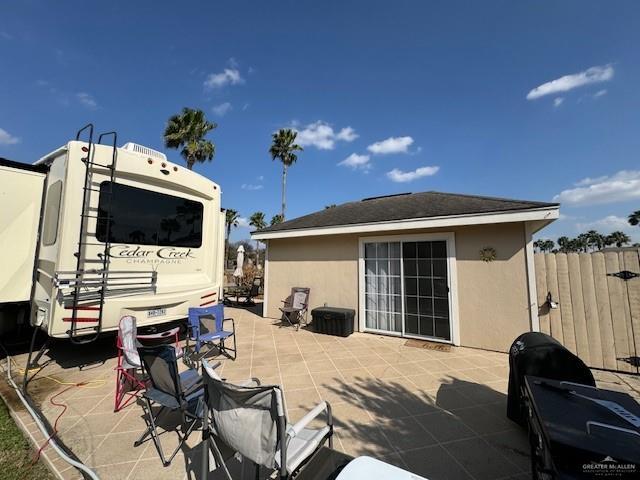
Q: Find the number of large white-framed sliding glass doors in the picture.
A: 1